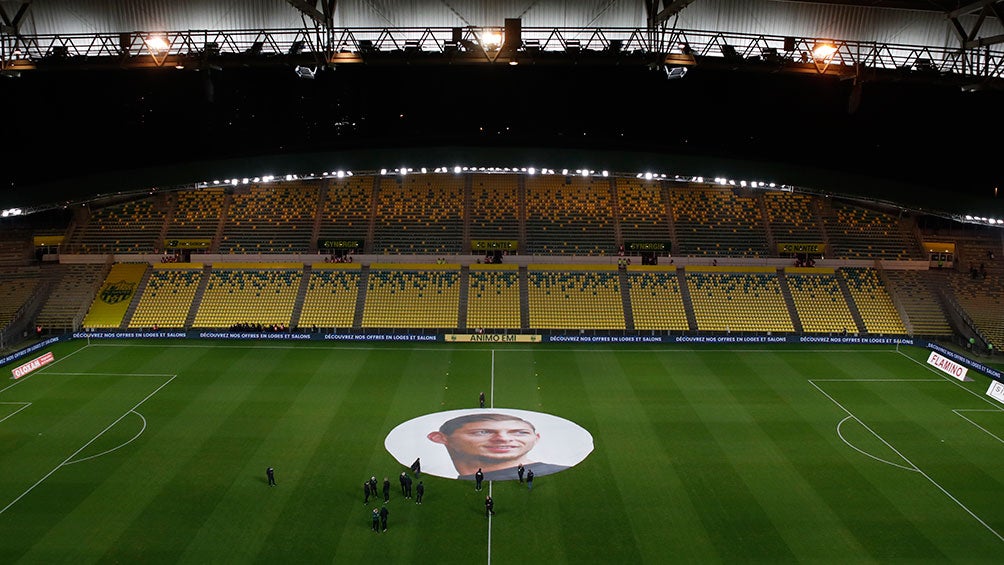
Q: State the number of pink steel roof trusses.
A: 0